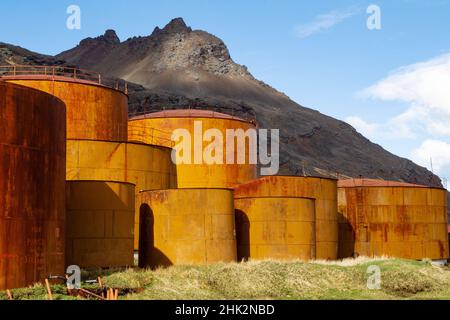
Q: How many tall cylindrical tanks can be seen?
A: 9